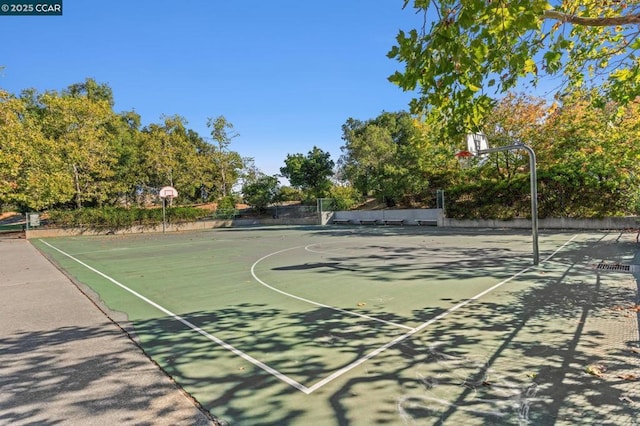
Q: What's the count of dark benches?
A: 4